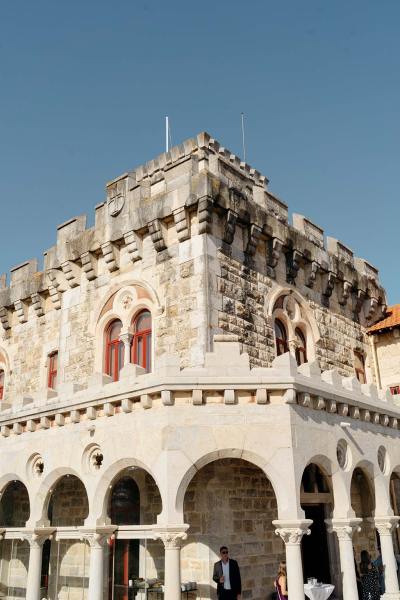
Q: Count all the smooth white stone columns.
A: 6